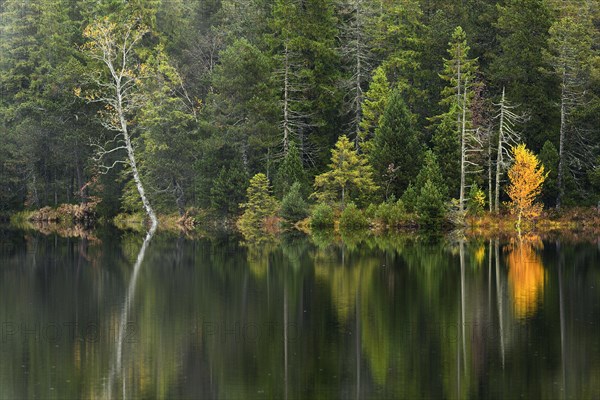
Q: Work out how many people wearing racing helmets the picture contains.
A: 0